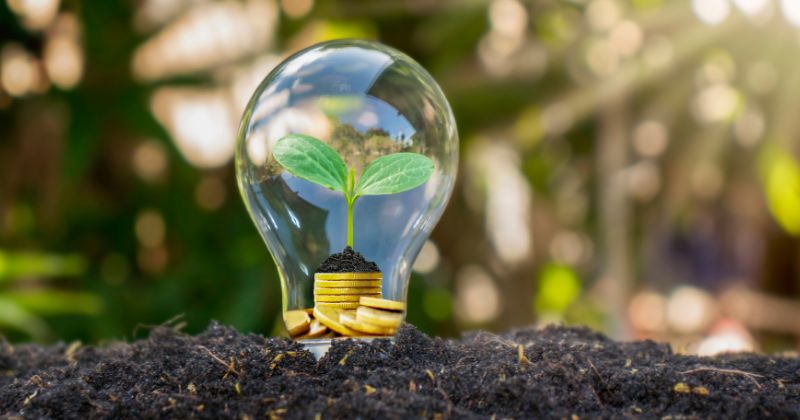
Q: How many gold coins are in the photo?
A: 11